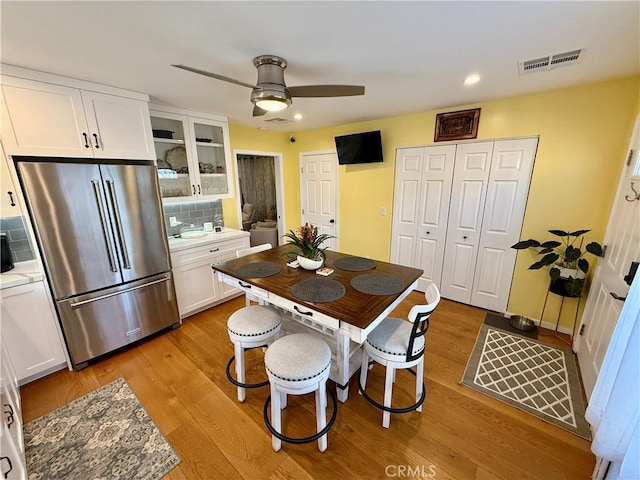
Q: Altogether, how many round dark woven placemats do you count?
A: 4